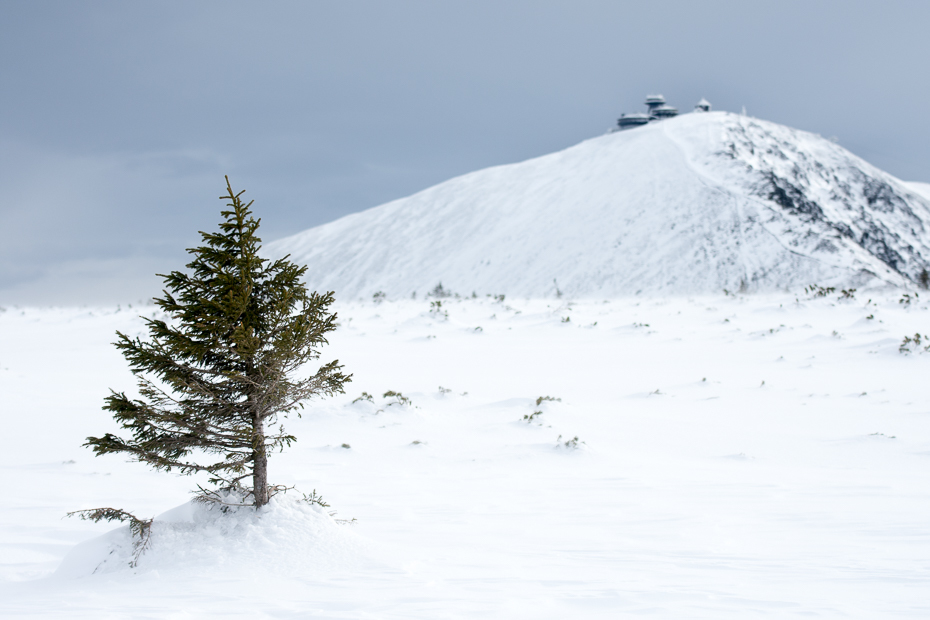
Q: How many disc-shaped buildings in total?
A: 3